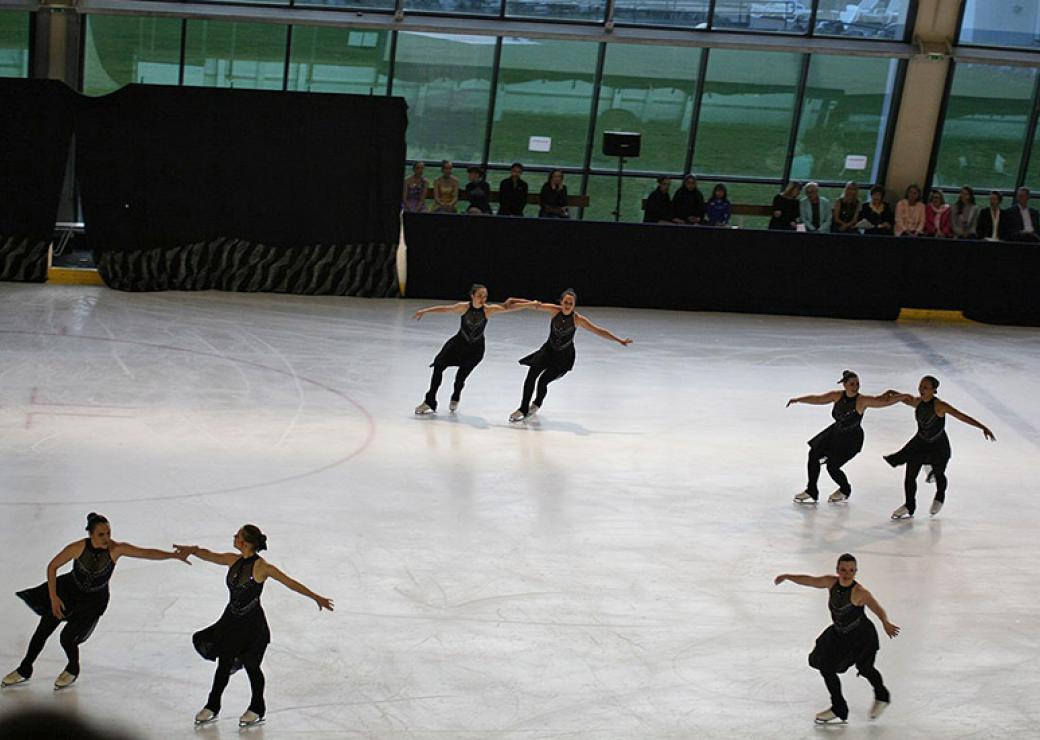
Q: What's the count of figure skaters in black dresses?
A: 7